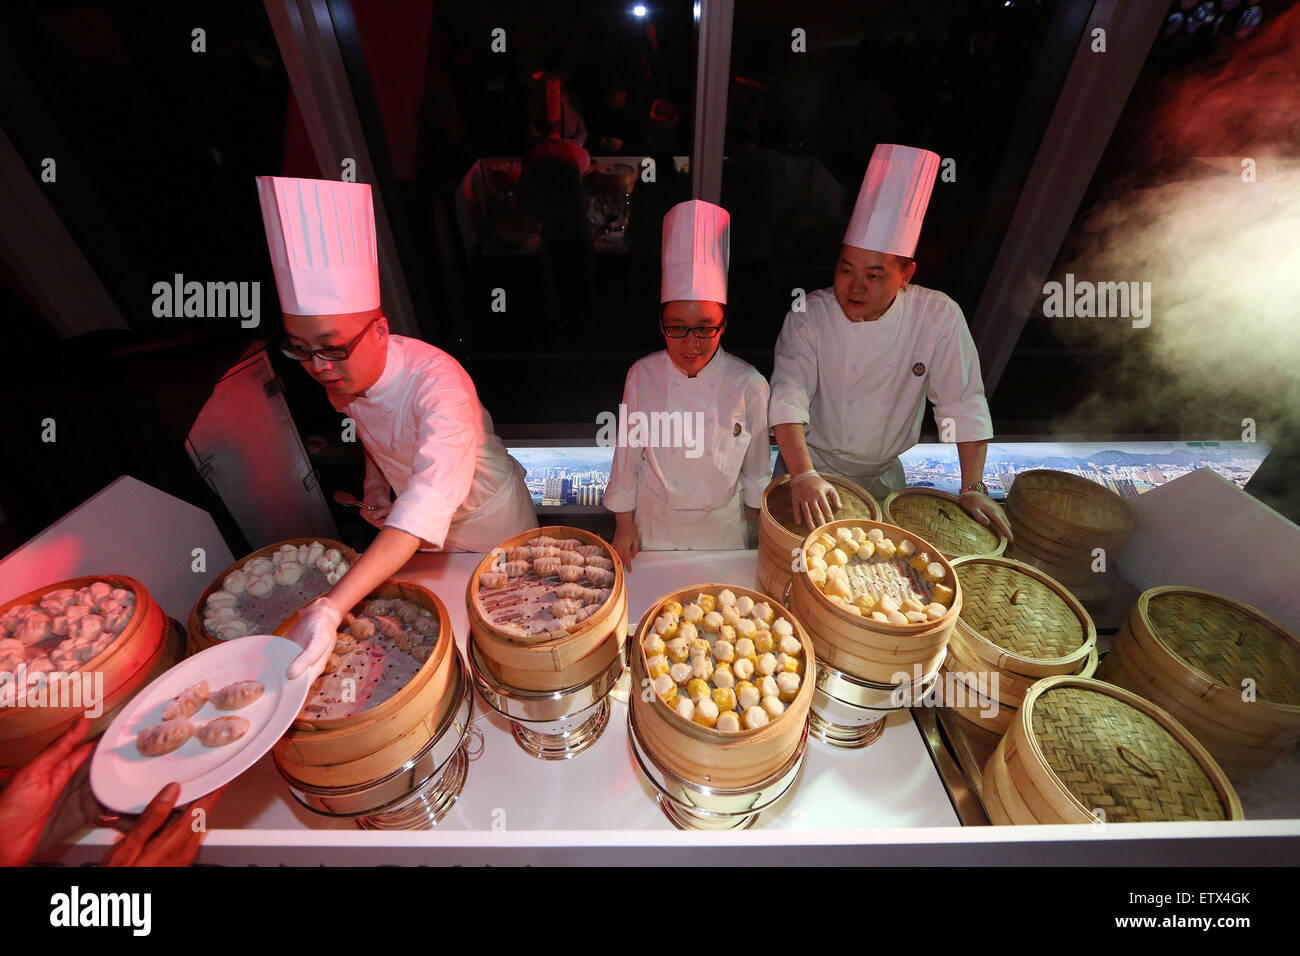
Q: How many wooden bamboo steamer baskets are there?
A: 12